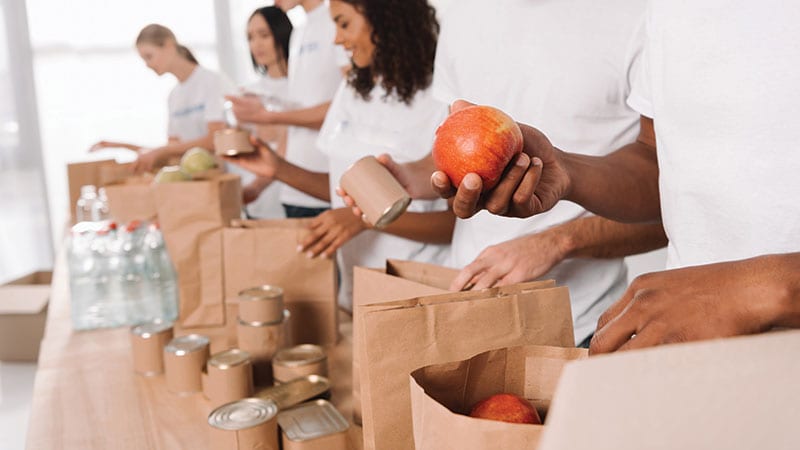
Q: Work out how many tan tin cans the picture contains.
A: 11